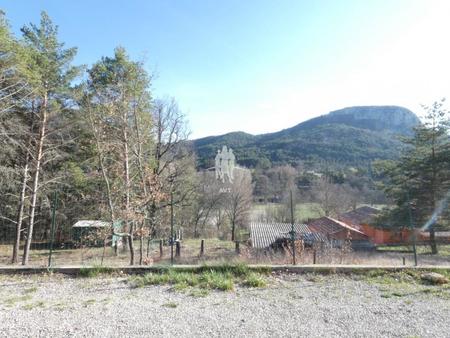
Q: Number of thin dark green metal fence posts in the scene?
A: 4